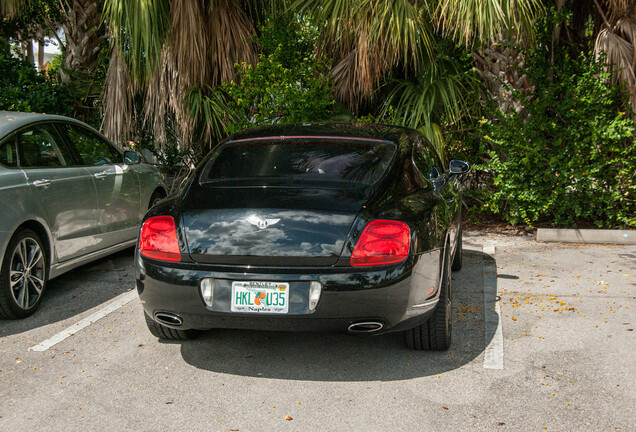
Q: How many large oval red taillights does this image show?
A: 2